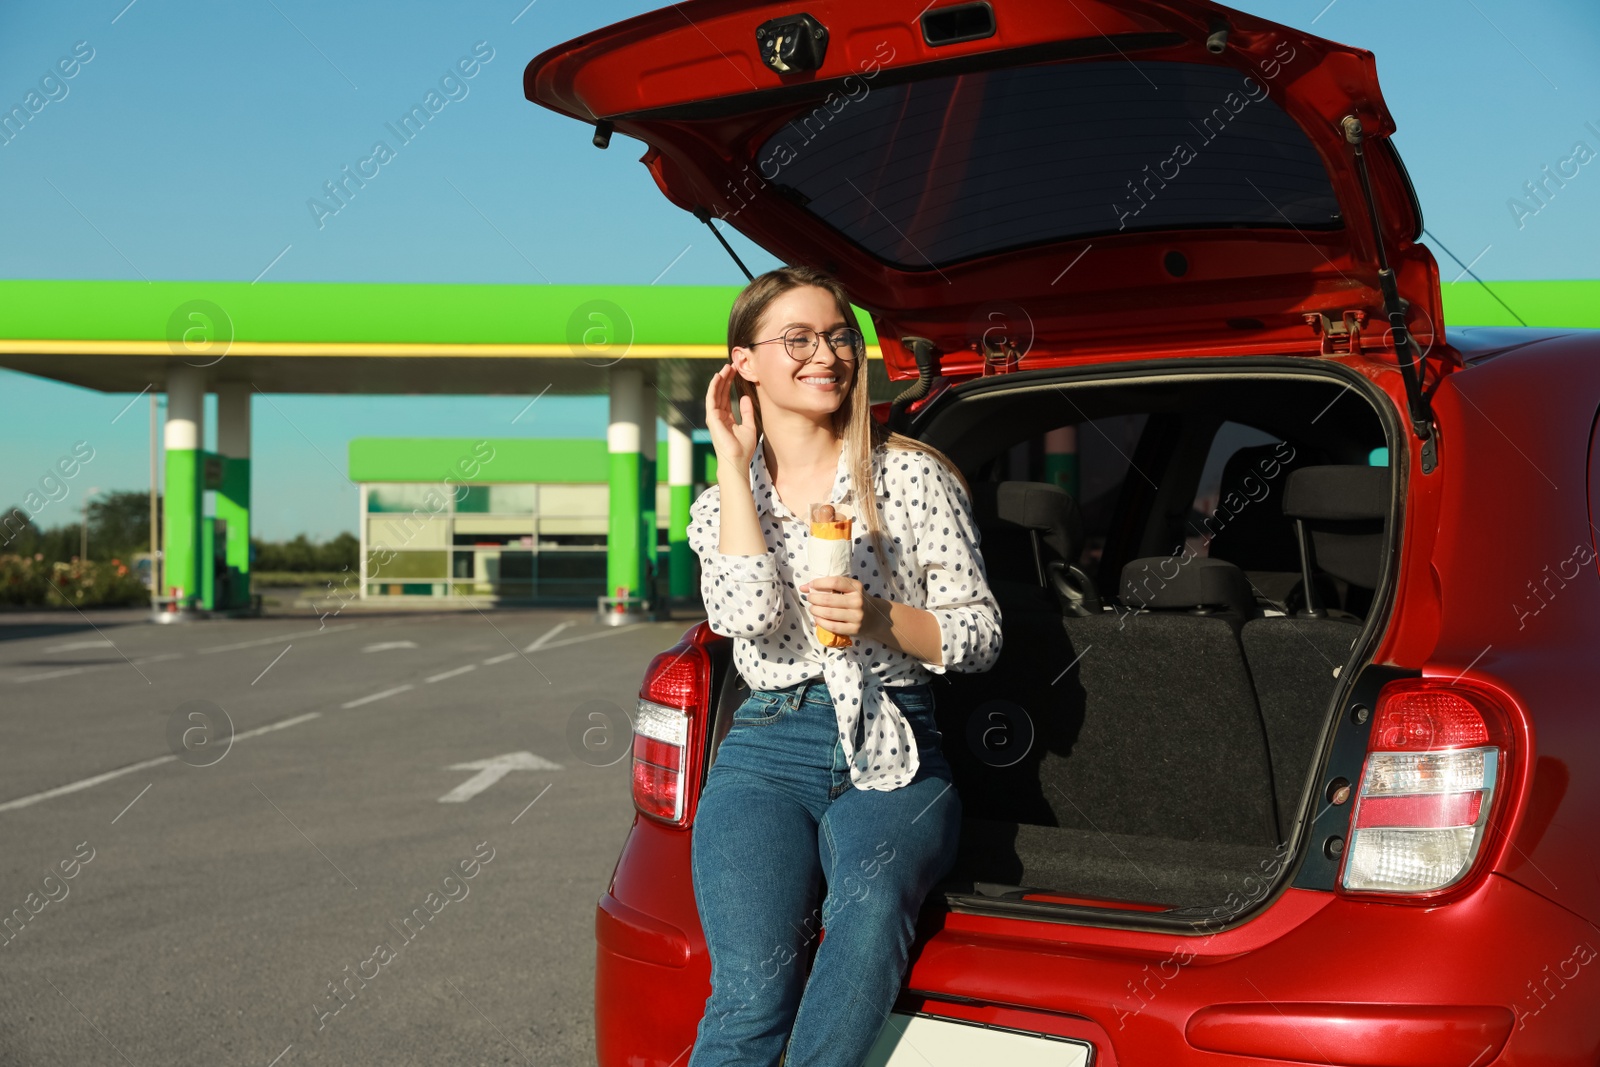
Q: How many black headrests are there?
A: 3